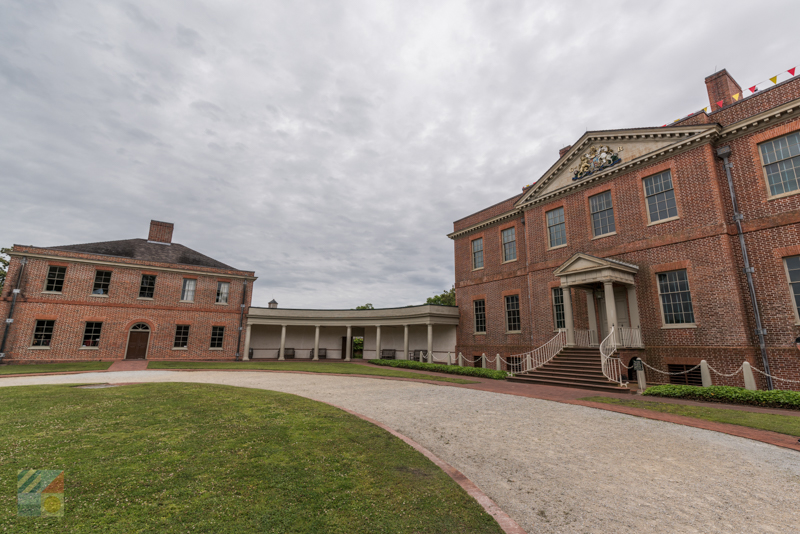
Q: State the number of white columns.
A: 11